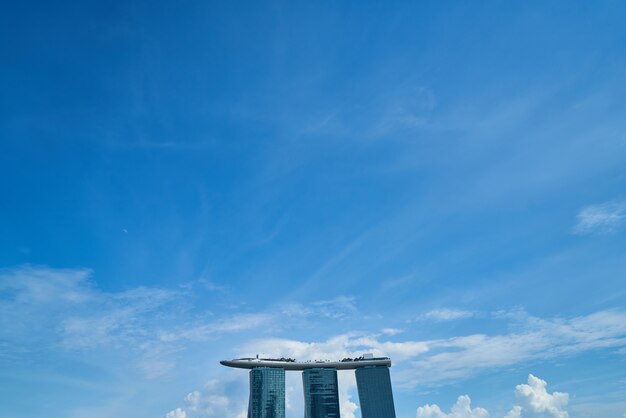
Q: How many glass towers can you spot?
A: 3